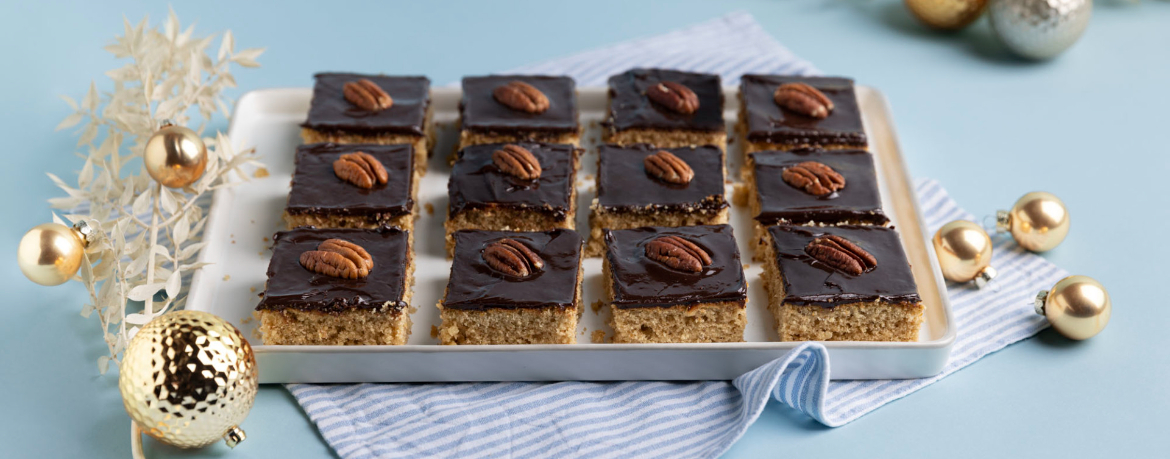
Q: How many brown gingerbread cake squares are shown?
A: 12